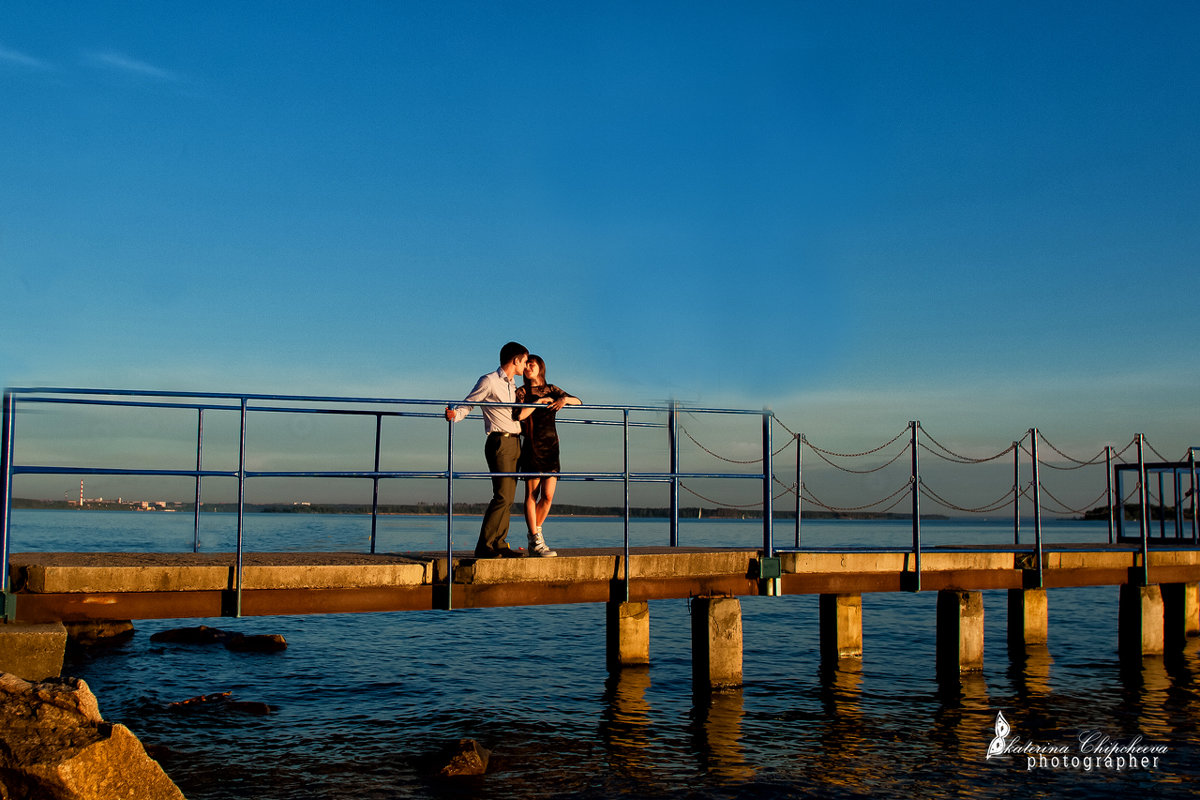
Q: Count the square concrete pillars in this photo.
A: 7